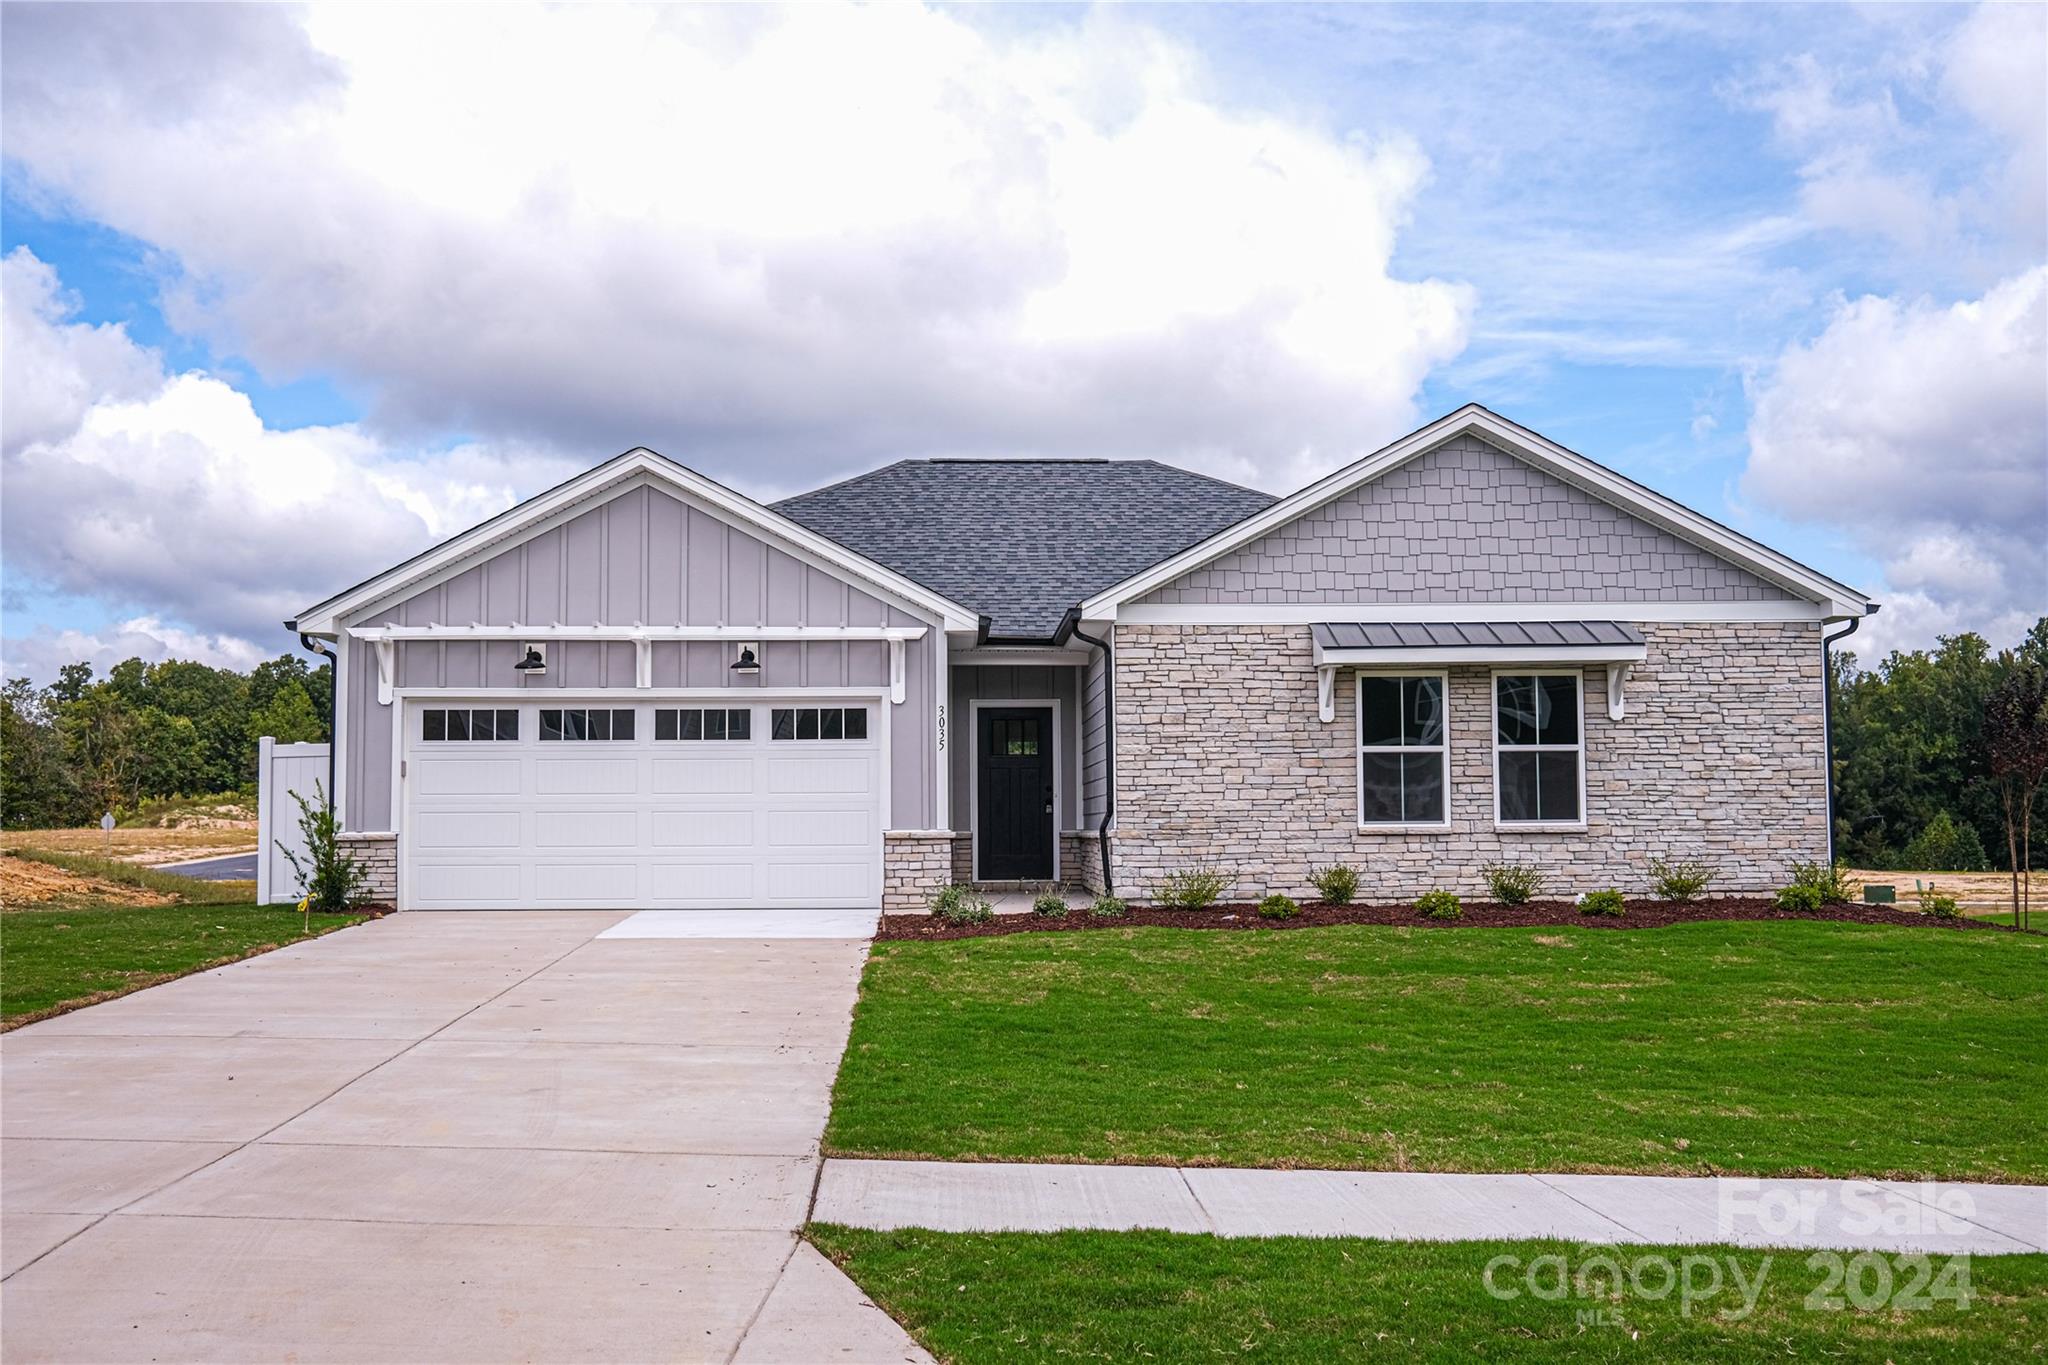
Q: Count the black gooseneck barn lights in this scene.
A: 2